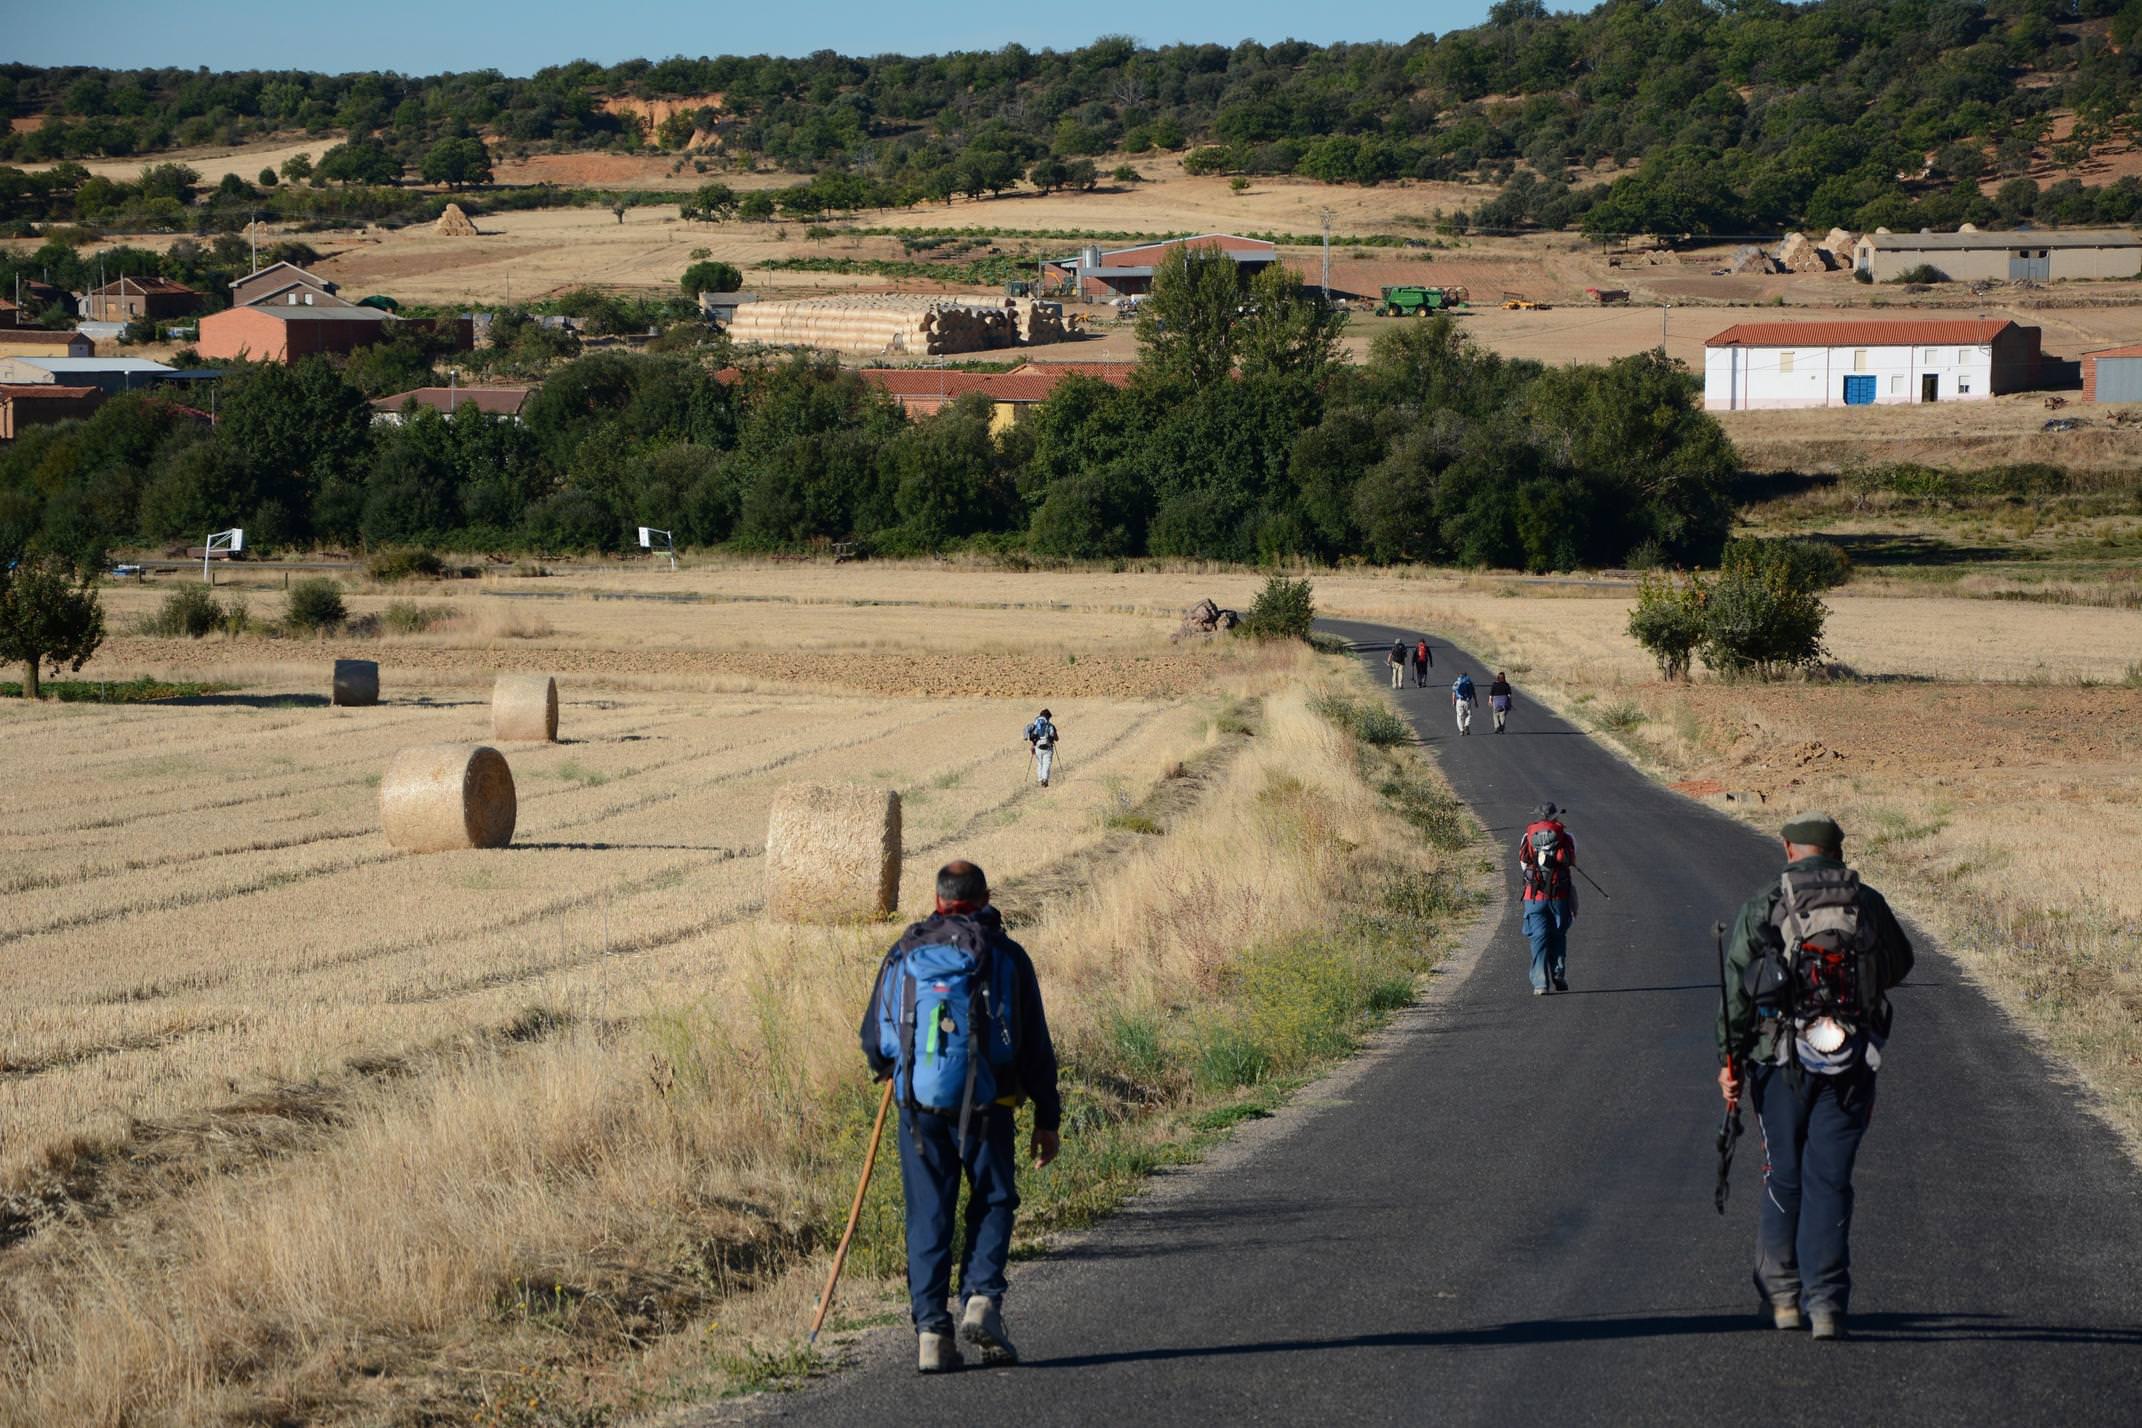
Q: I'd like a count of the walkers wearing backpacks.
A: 7